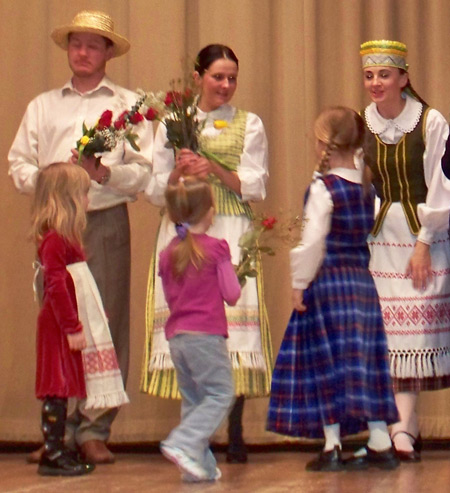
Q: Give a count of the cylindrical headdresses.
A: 1